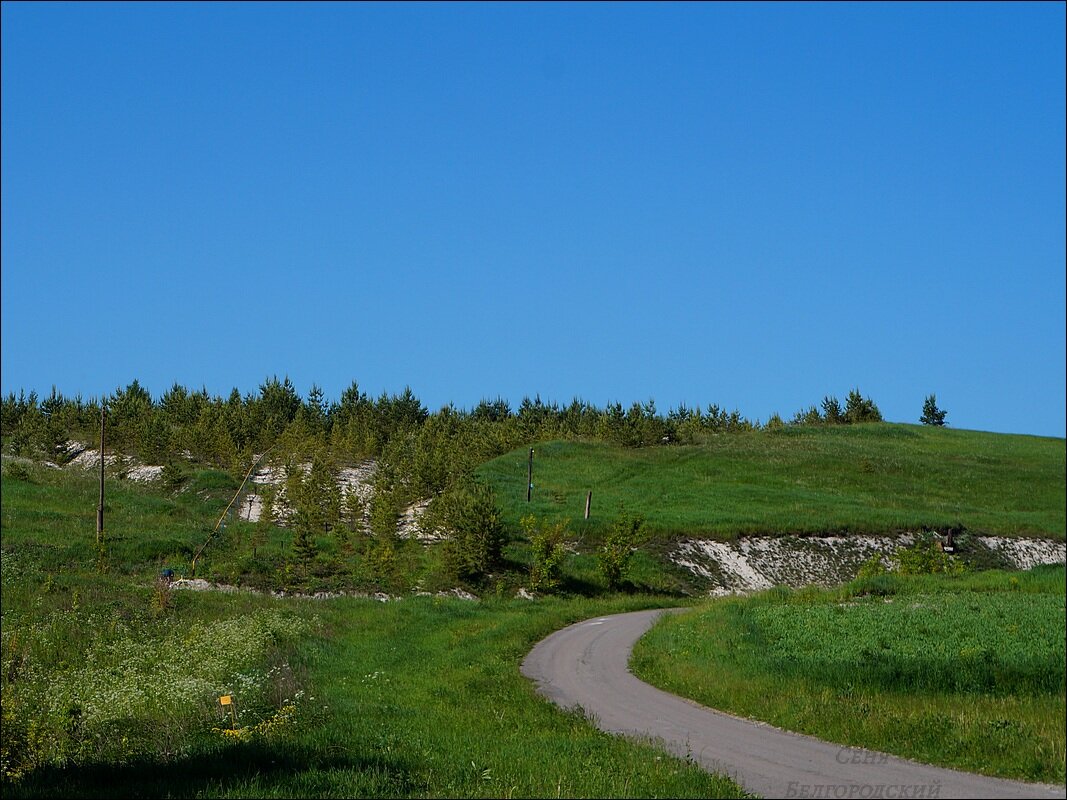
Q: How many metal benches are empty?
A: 0